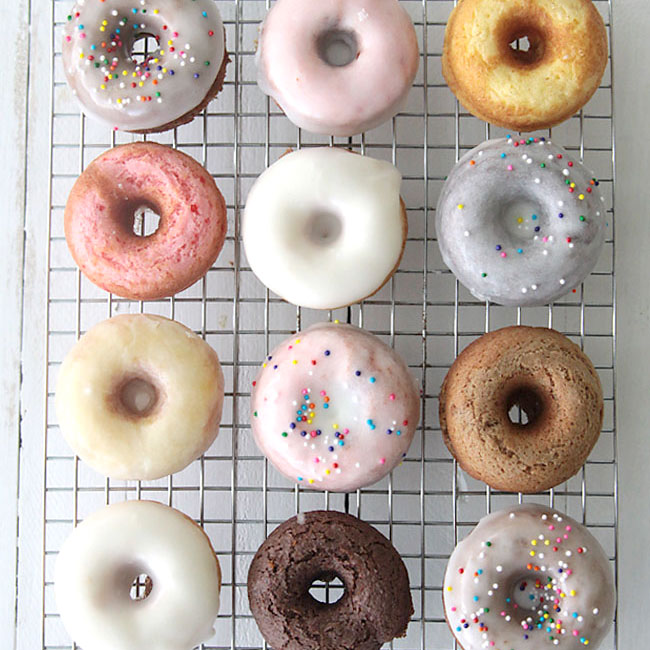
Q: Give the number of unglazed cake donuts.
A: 4